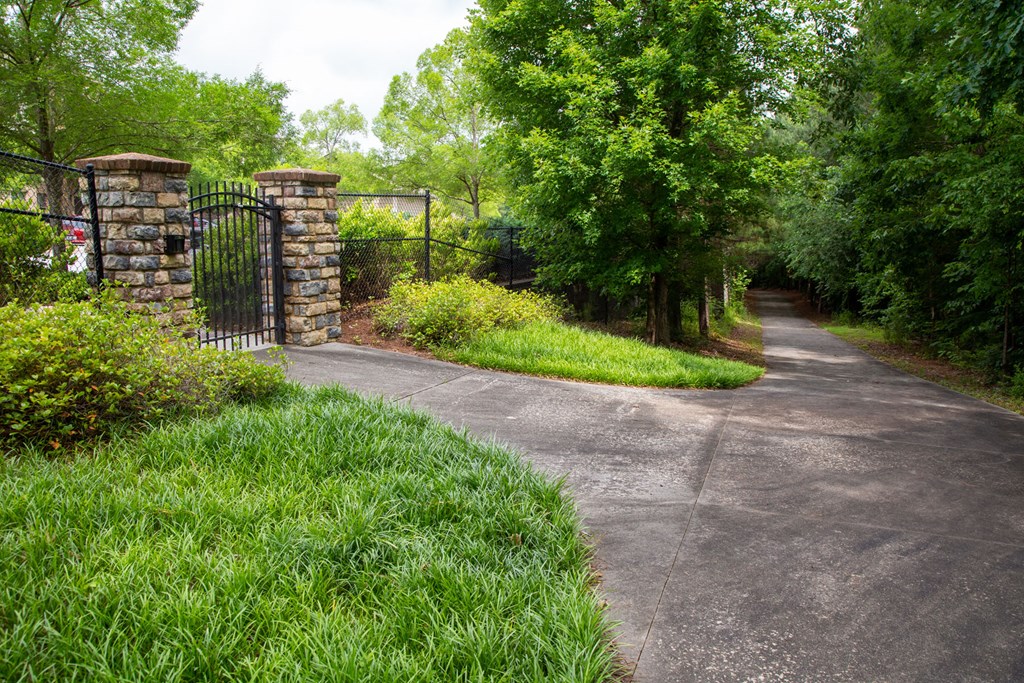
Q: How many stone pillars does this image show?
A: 2